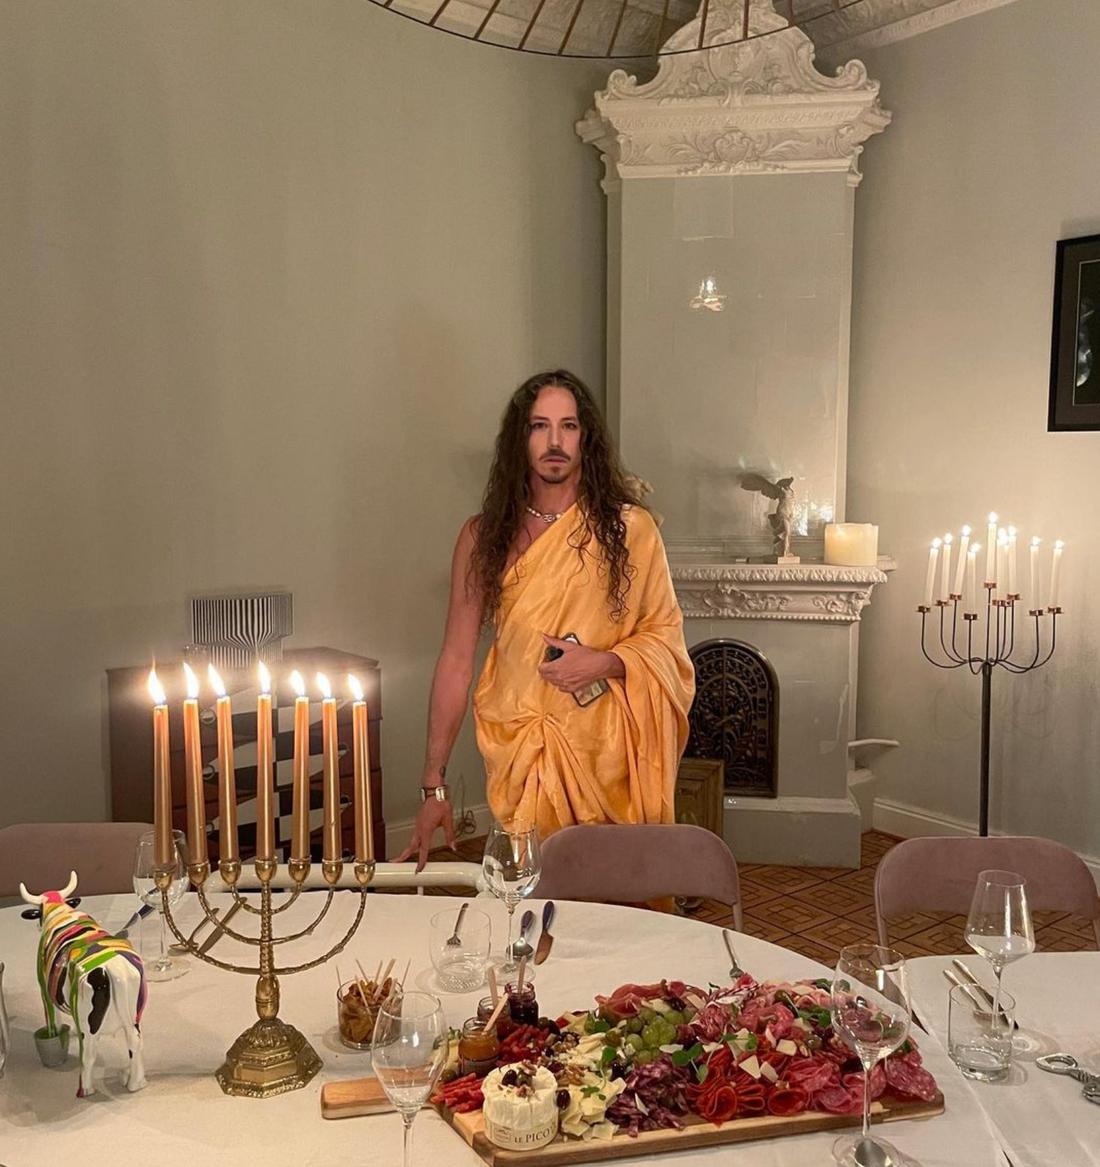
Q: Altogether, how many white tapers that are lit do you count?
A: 10